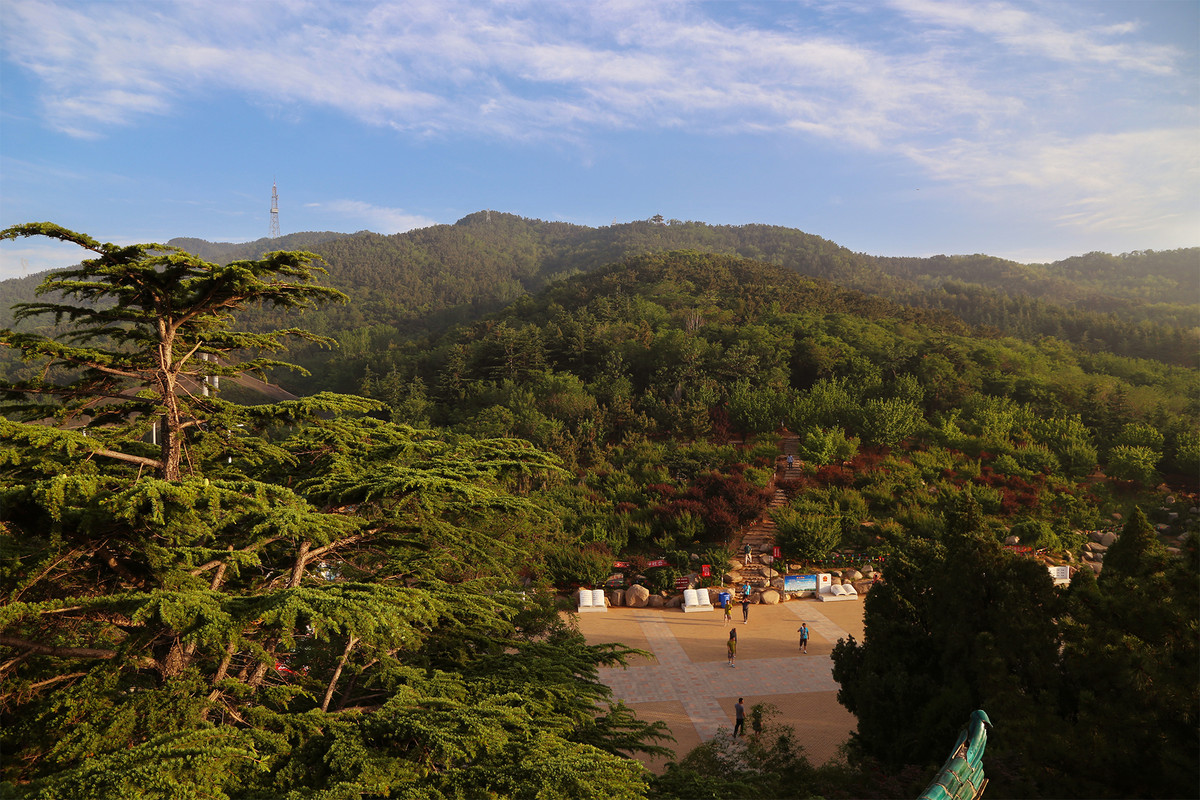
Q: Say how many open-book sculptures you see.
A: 3